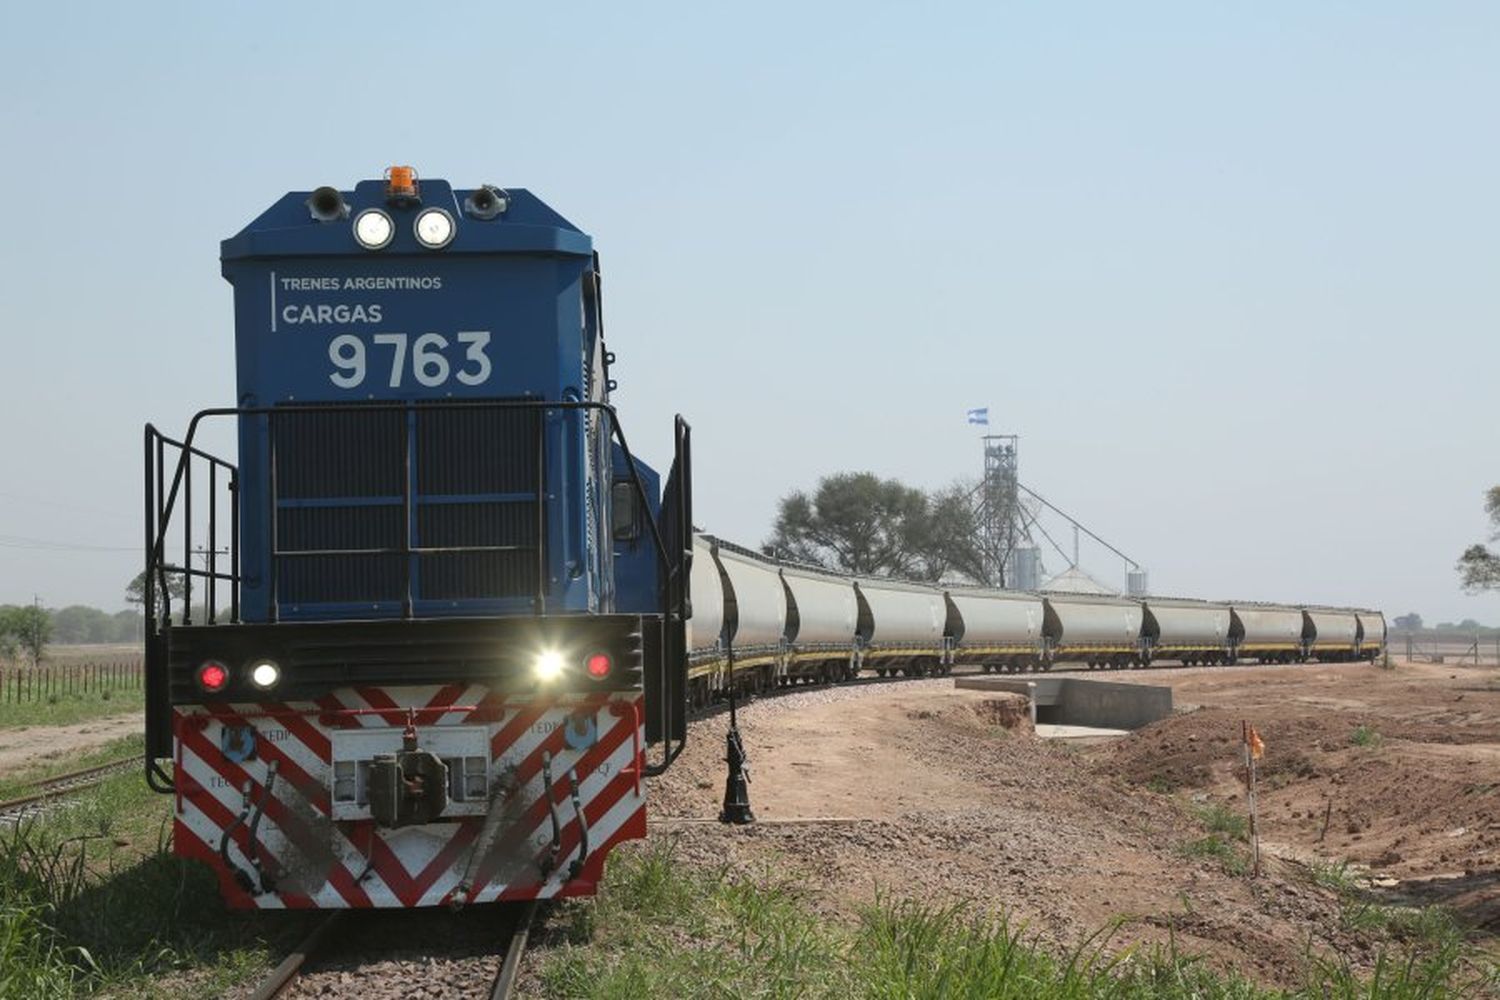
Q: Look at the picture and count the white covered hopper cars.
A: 10